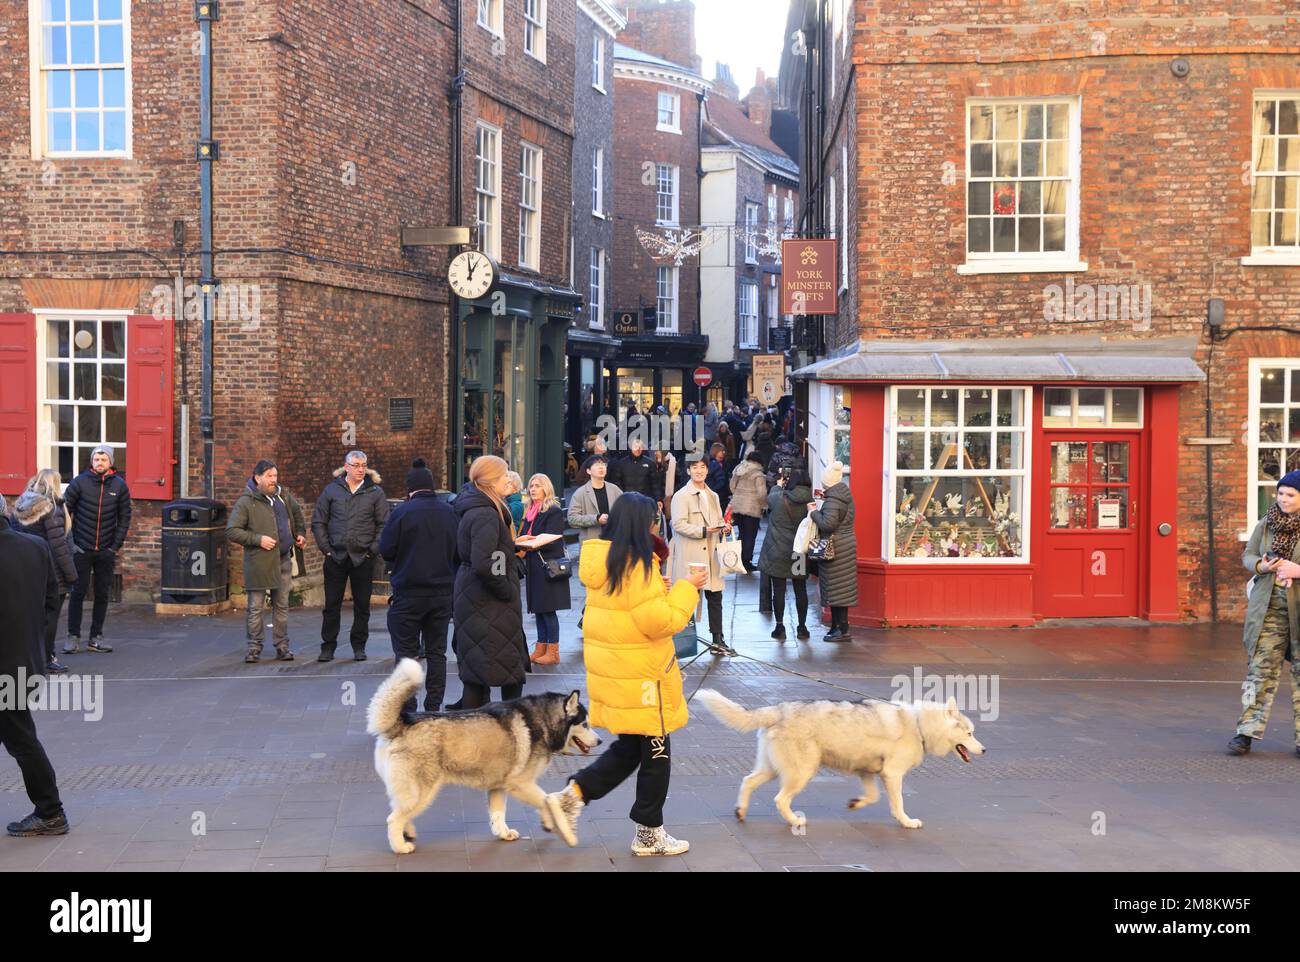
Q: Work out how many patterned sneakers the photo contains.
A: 2